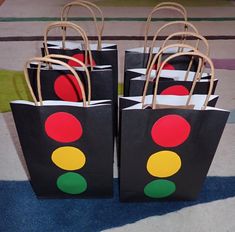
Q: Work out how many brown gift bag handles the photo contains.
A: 12